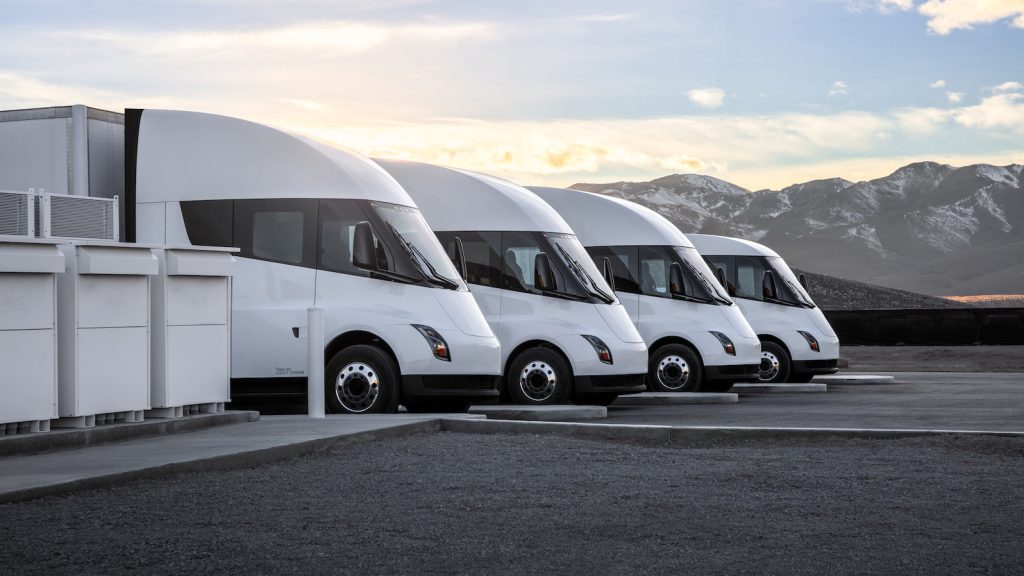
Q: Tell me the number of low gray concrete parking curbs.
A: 4